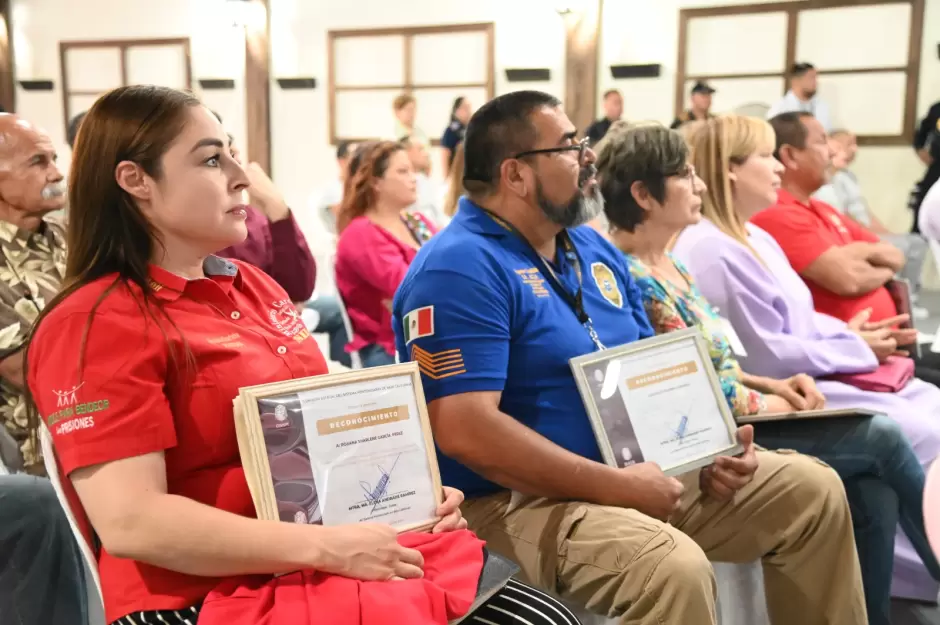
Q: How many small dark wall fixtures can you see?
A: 5